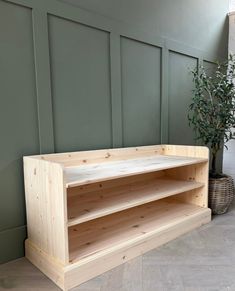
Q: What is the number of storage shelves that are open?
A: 2